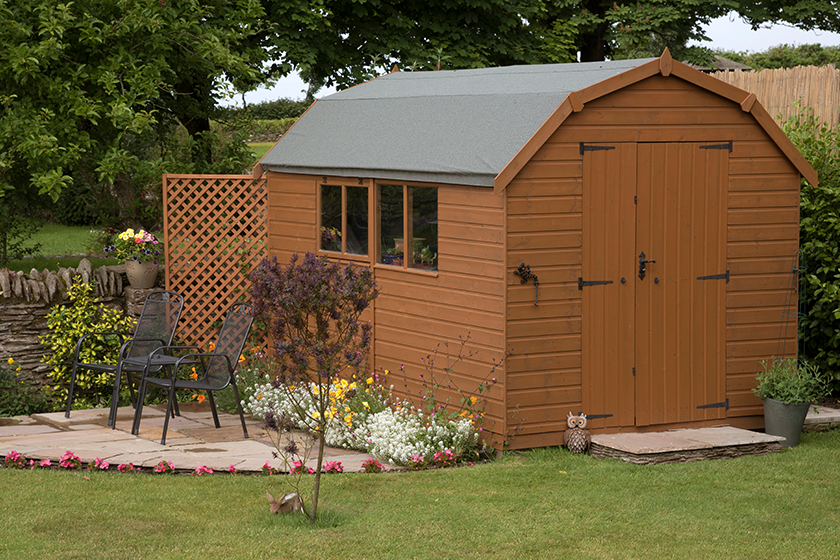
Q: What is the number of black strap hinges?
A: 6